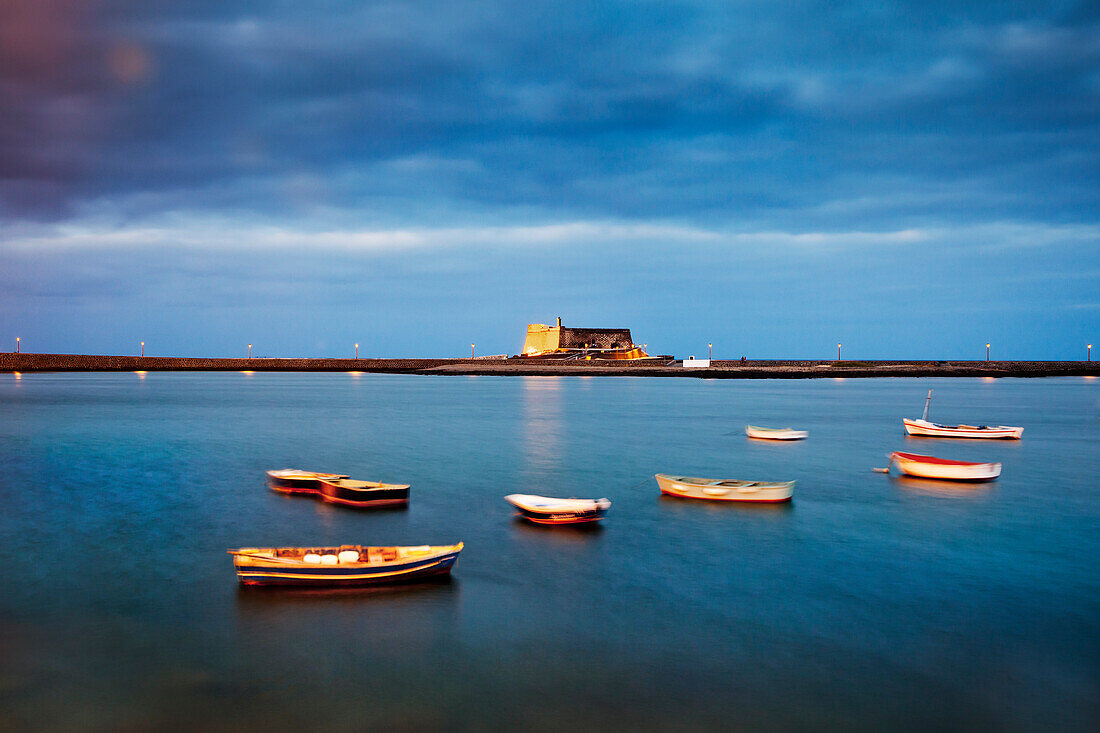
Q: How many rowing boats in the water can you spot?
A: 8